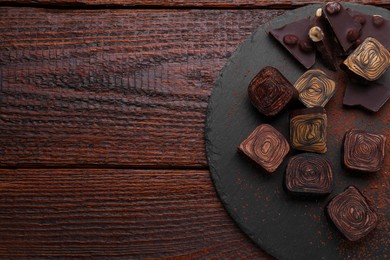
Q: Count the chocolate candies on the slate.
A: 8